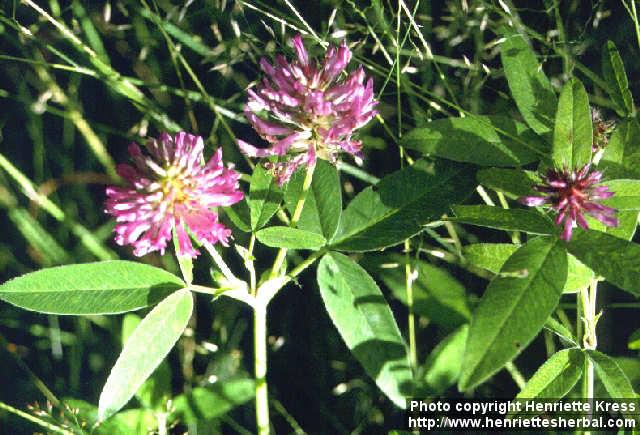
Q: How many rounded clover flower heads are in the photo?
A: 3